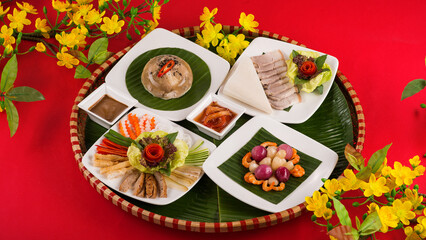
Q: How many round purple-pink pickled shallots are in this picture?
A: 4